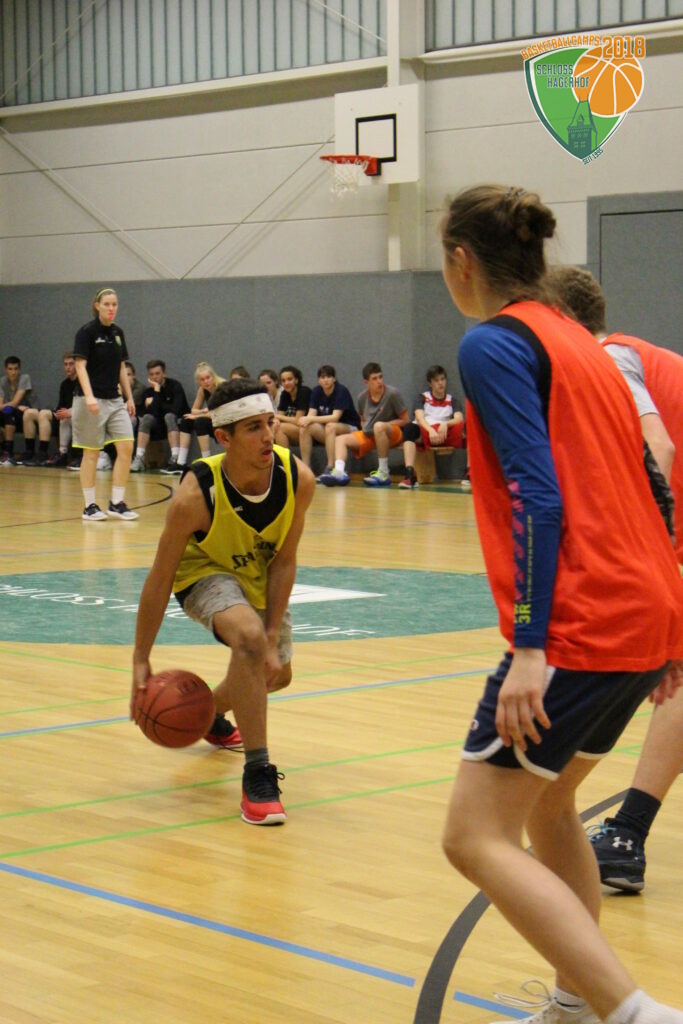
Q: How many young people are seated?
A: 11